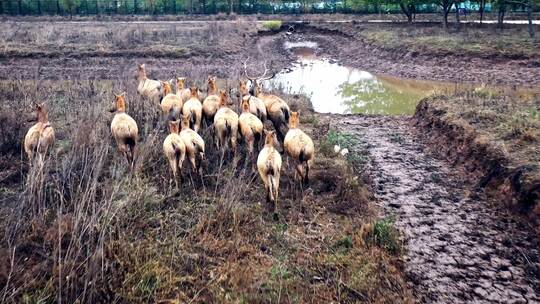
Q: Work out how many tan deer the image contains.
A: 15